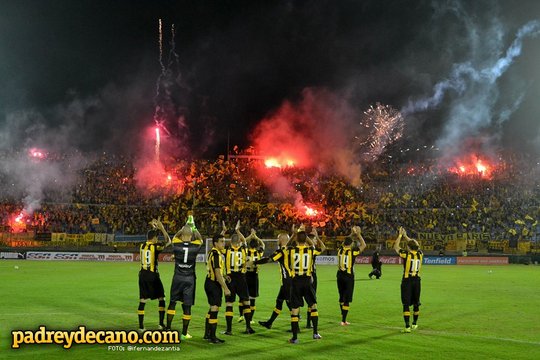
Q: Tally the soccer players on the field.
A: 10